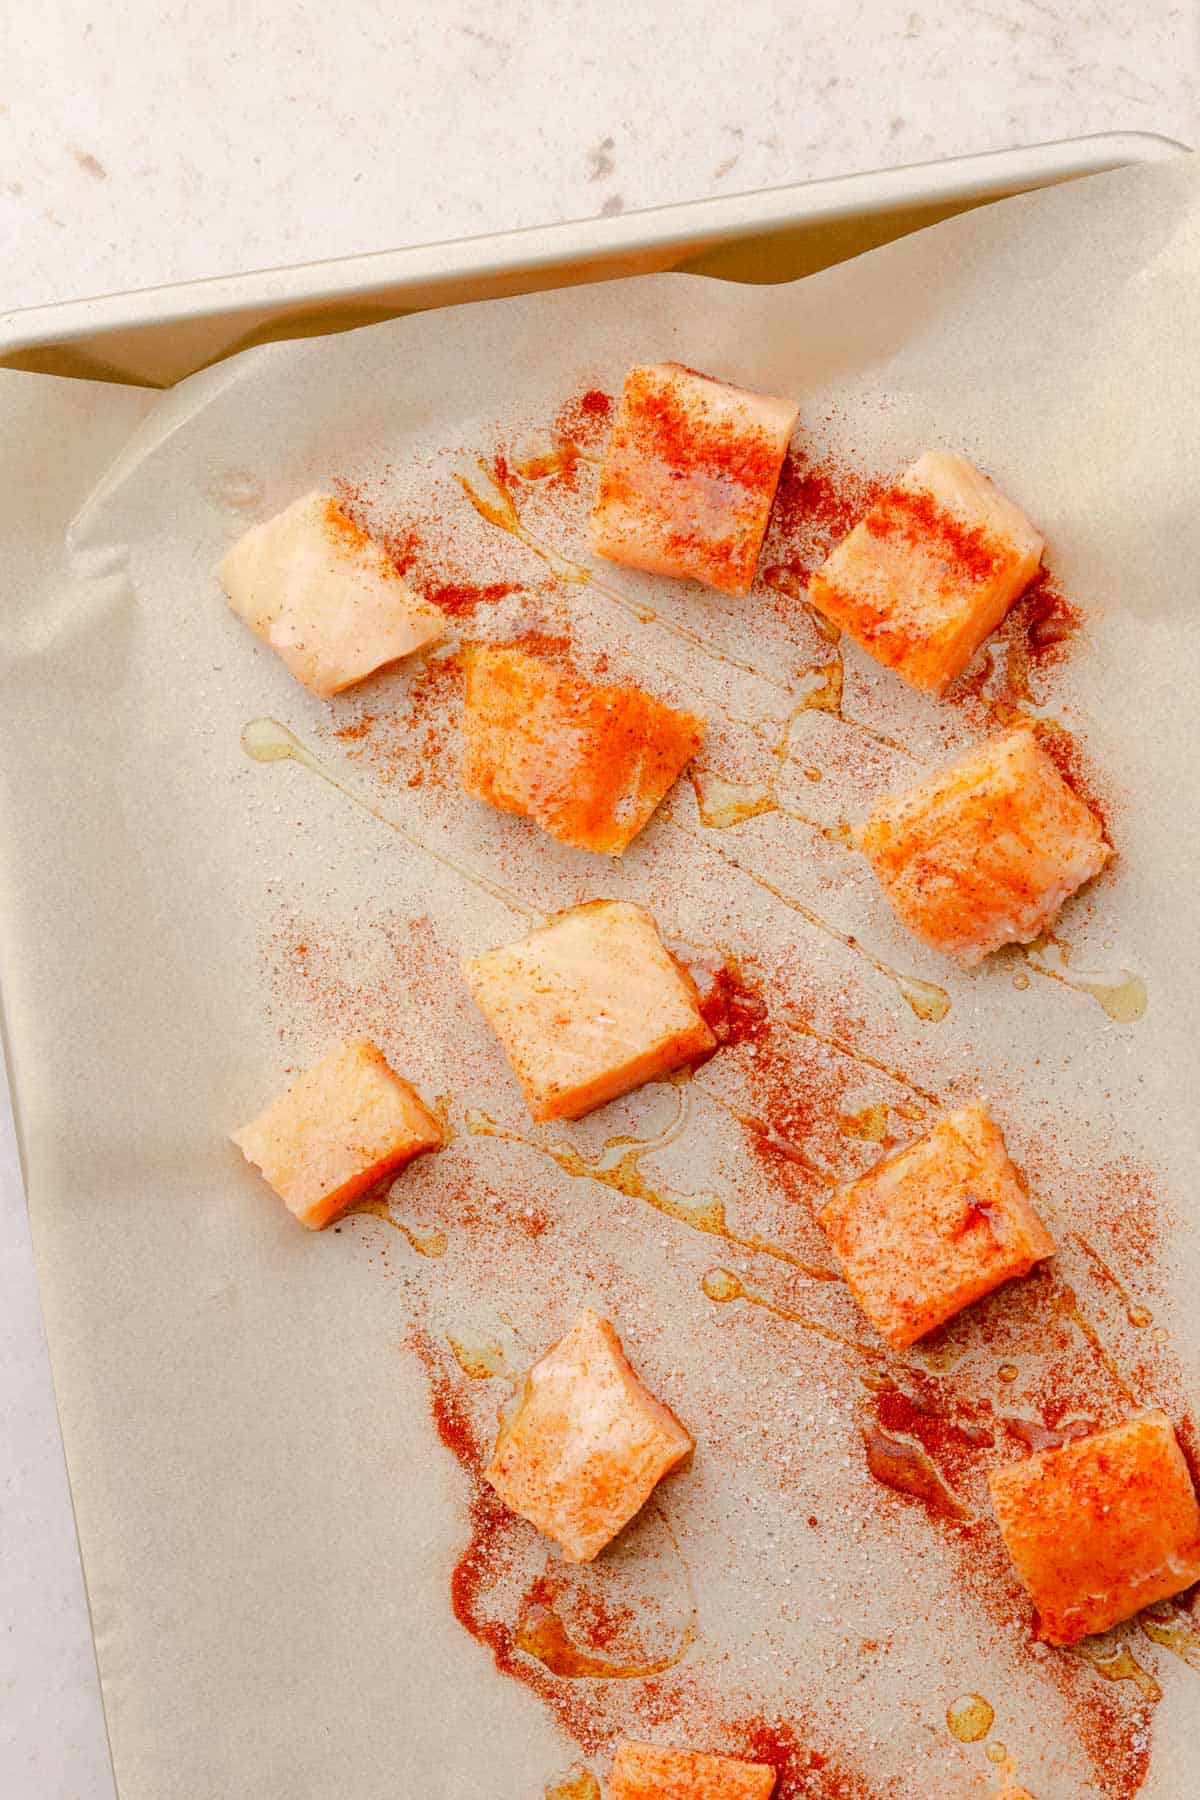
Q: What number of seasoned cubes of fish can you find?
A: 11